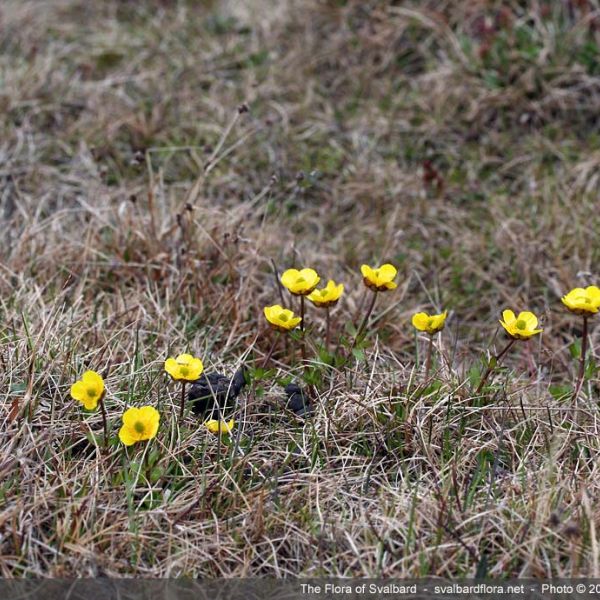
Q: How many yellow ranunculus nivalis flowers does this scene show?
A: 11